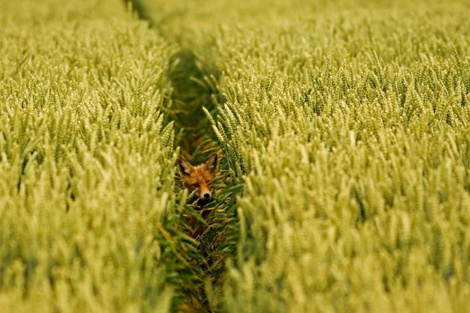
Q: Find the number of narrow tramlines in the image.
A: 1